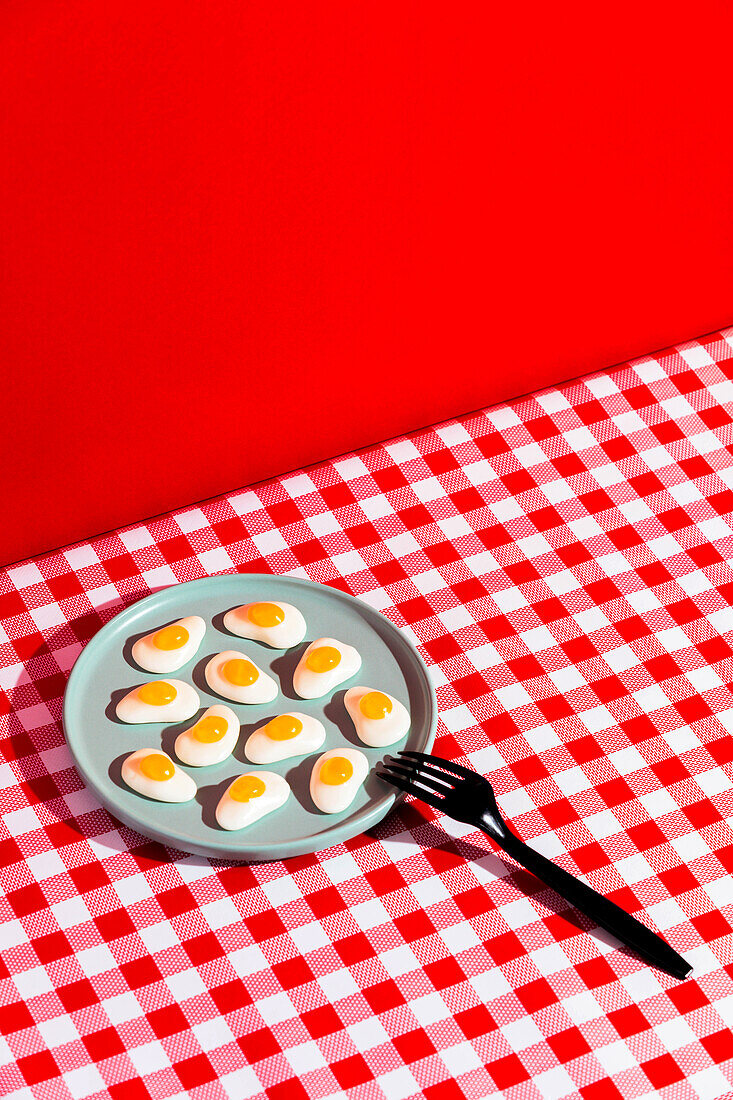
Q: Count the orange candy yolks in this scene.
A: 11